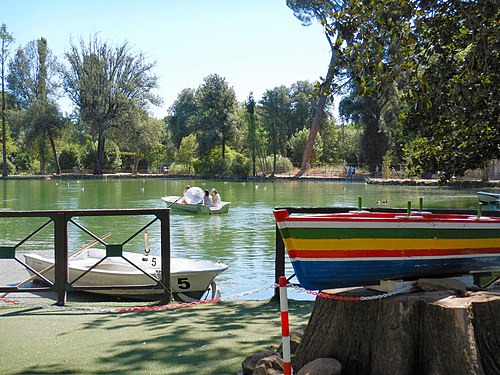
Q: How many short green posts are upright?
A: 4